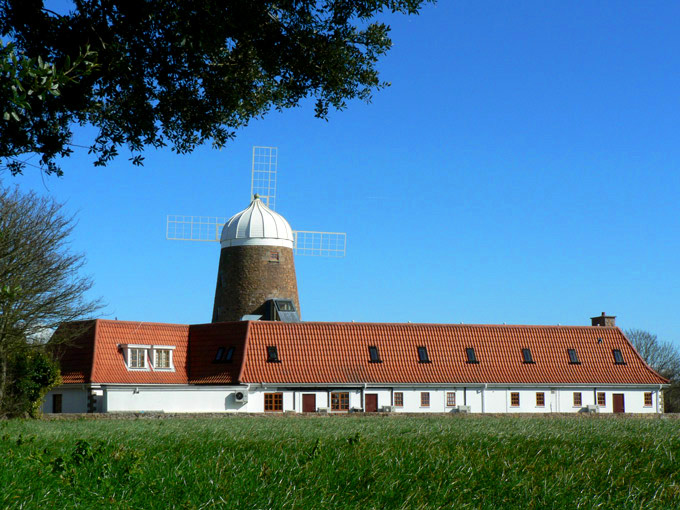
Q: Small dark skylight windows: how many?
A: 9